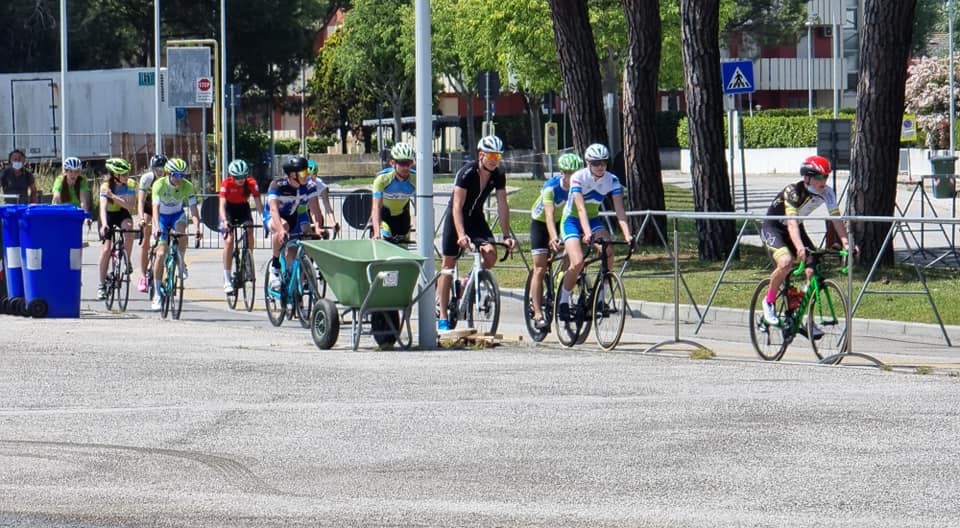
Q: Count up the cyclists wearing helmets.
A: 12